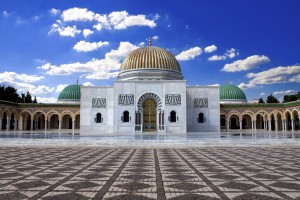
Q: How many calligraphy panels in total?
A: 4